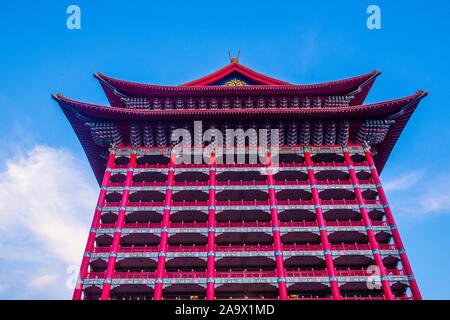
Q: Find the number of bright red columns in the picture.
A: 8